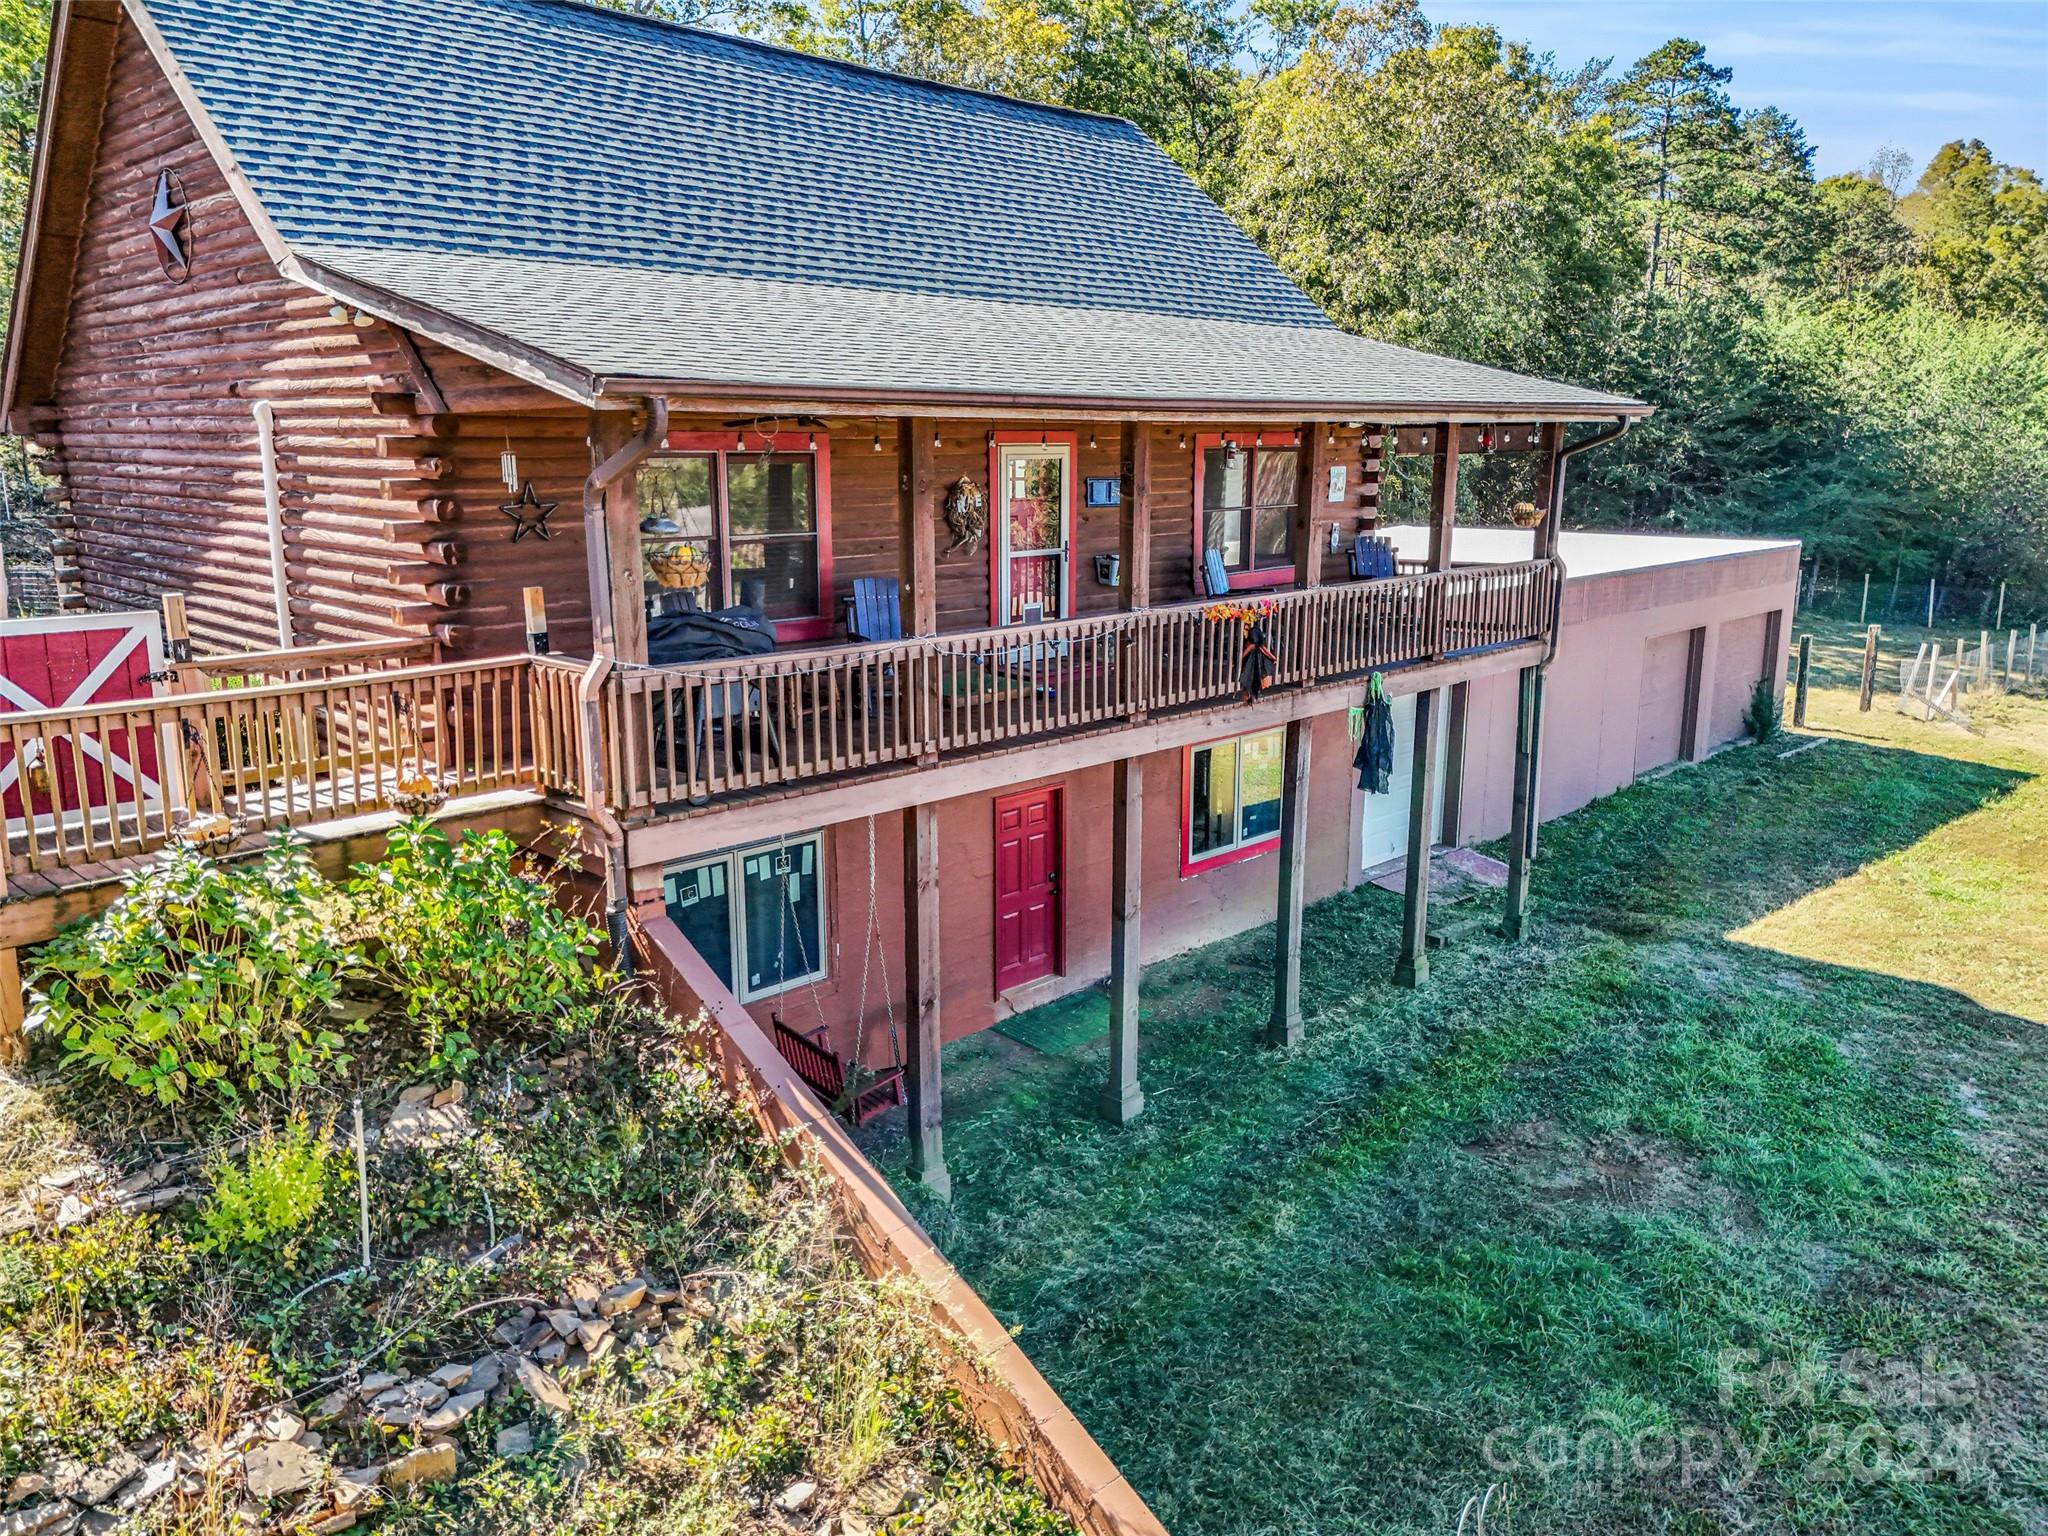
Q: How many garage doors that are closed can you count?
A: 3